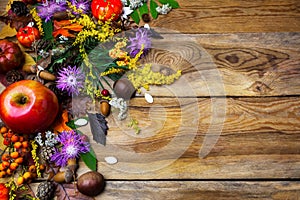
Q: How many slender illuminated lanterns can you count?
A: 0